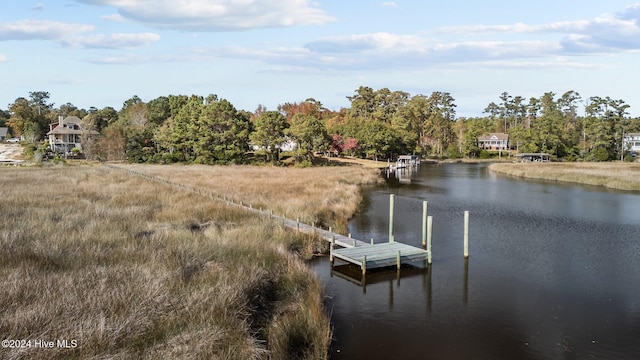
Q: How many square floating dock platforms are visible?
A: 1